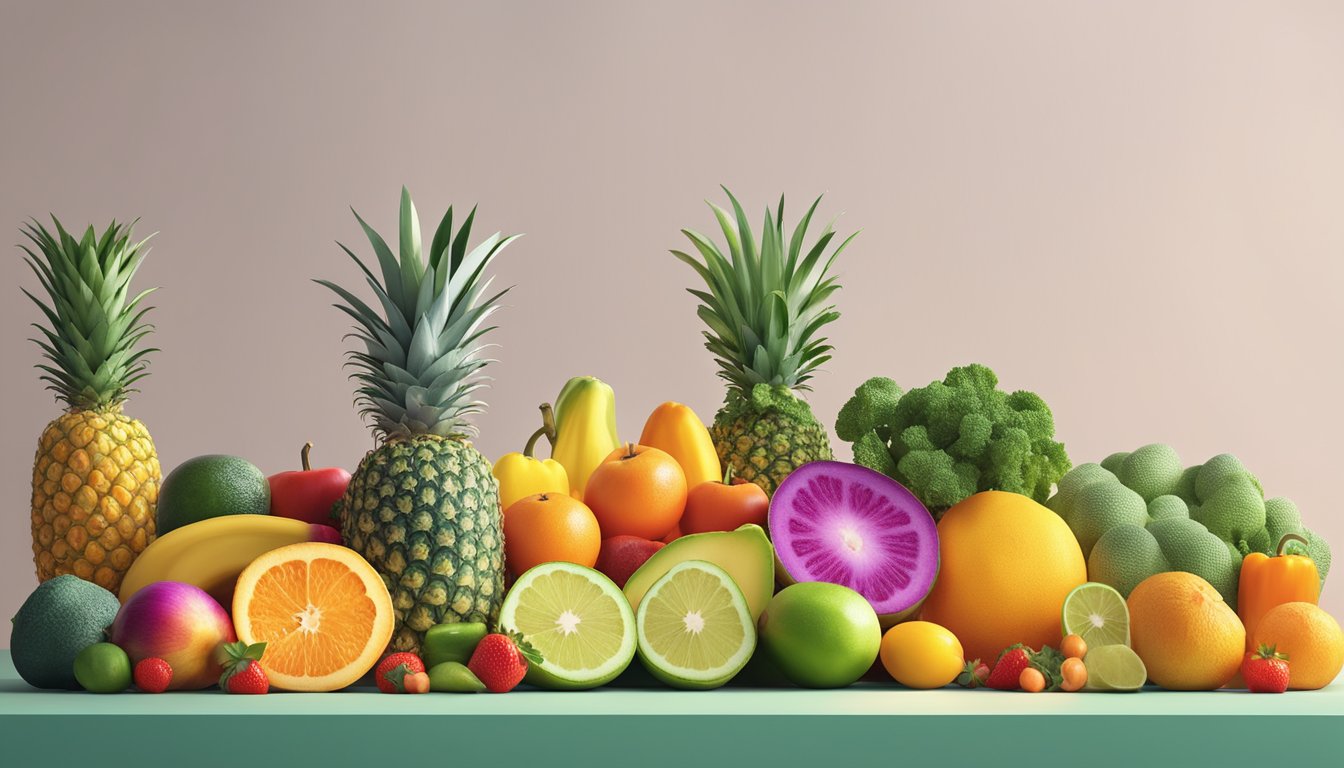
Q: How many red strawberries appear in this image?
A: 6